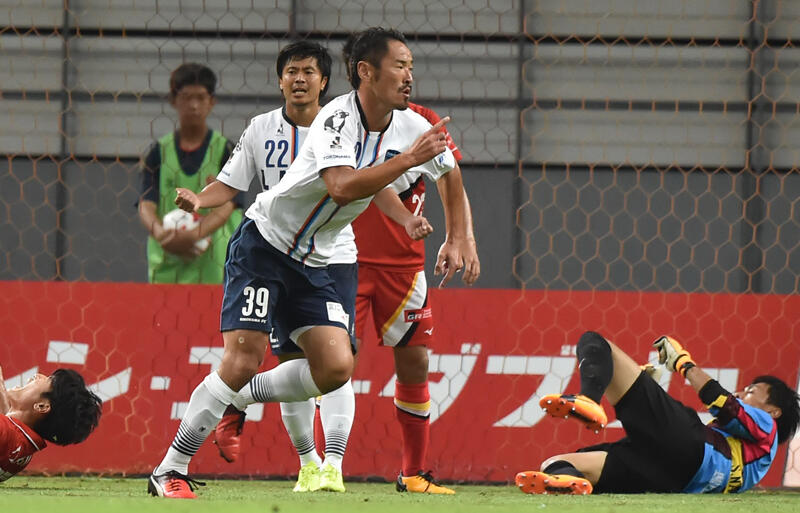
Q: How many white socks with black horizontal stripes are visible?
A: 4